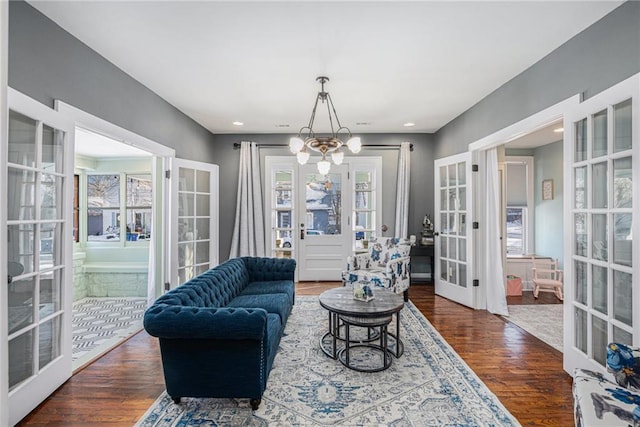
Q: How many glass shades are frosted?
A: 5